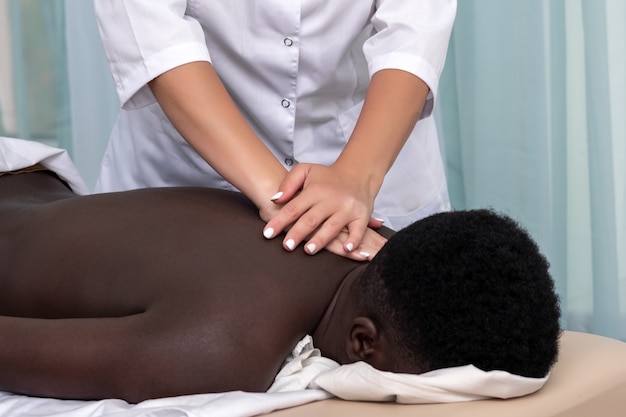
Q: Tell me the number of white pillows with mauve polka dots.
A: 0